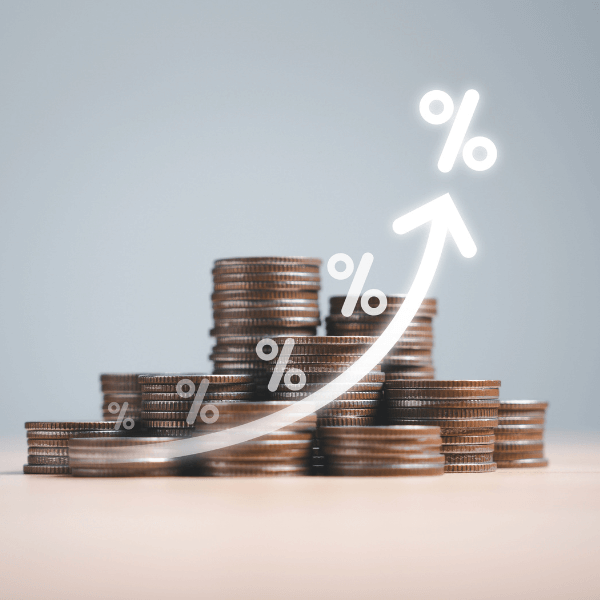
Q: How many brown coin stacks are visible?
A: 11